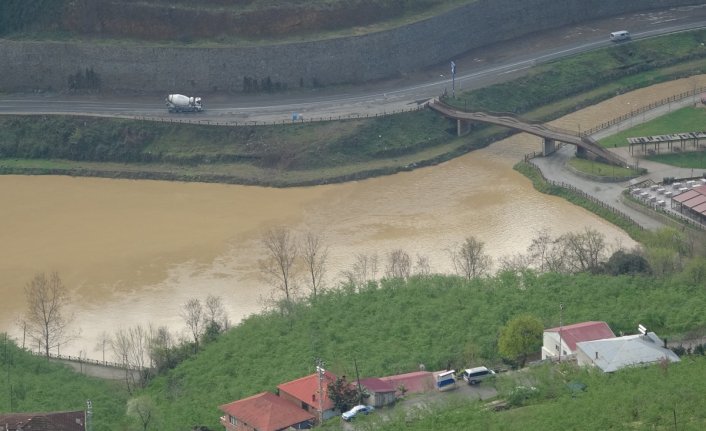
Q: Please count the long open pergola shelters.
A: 1